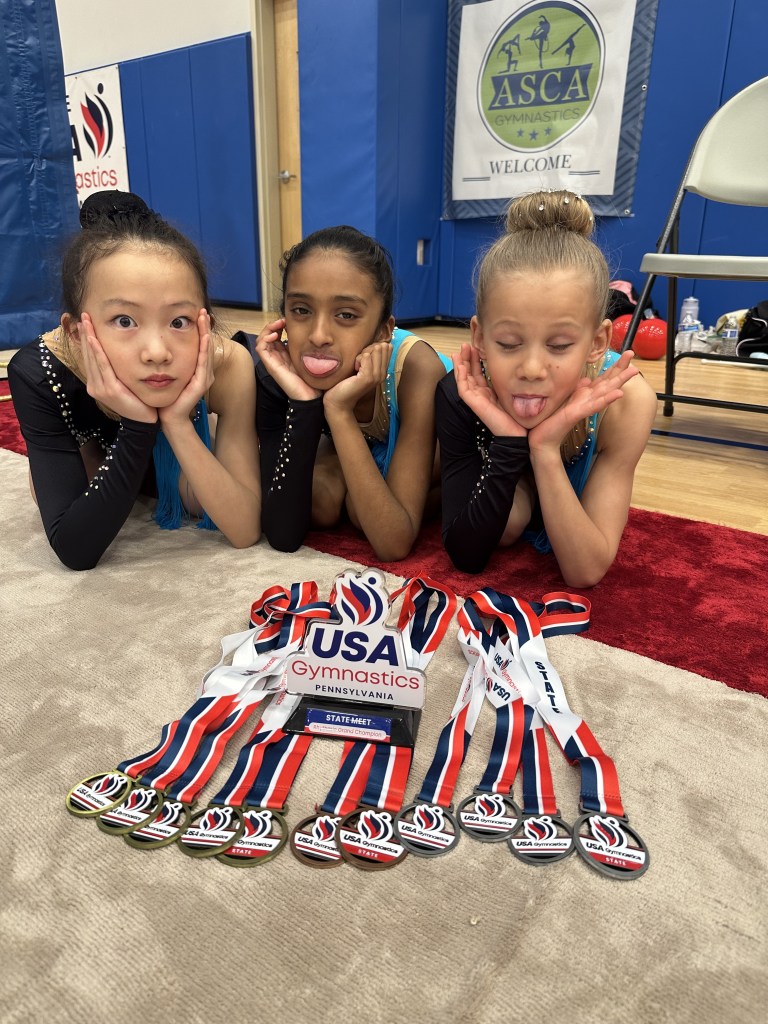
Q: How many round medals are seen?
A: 11